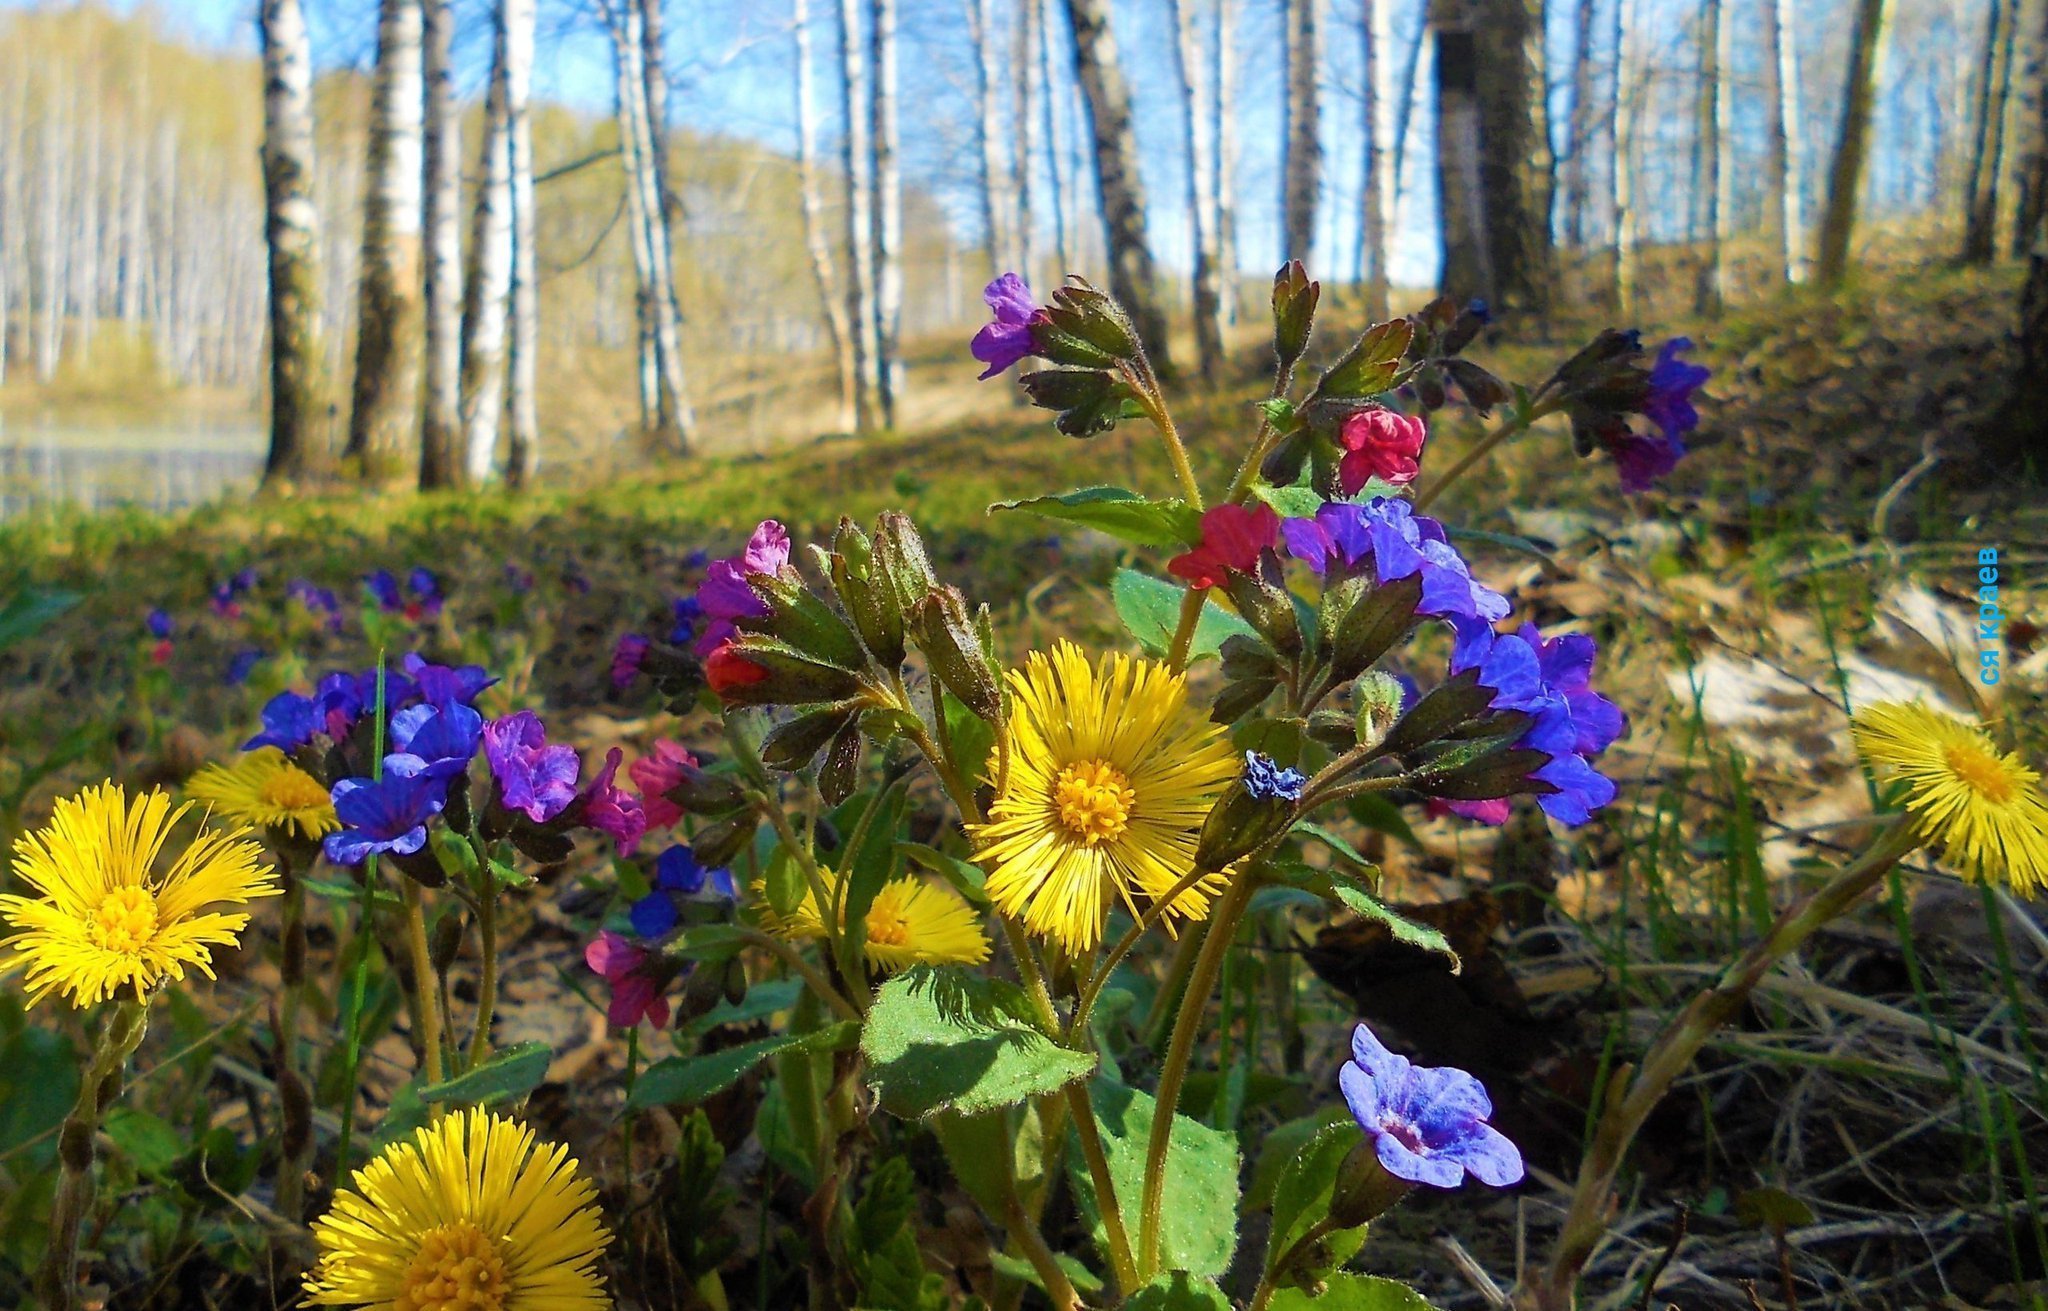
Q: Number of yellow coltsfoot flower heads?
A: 6